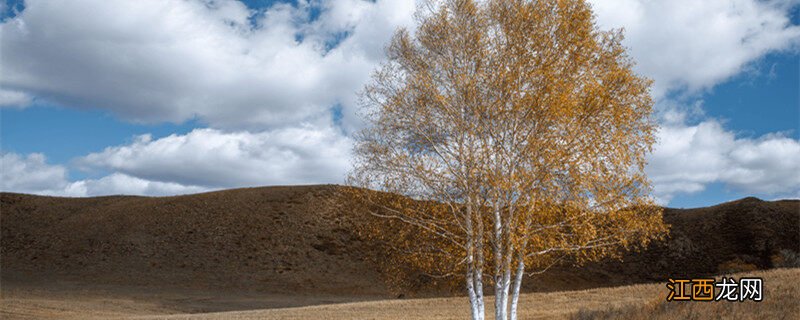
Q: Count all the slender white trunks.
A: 5